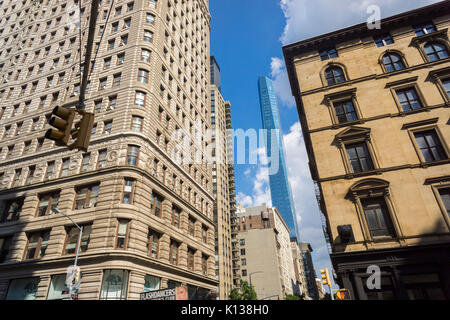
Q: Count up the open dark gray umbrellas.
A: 0